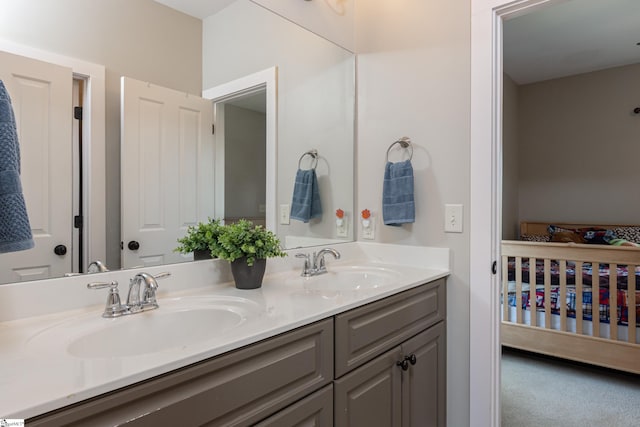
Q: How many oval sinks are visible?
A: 2